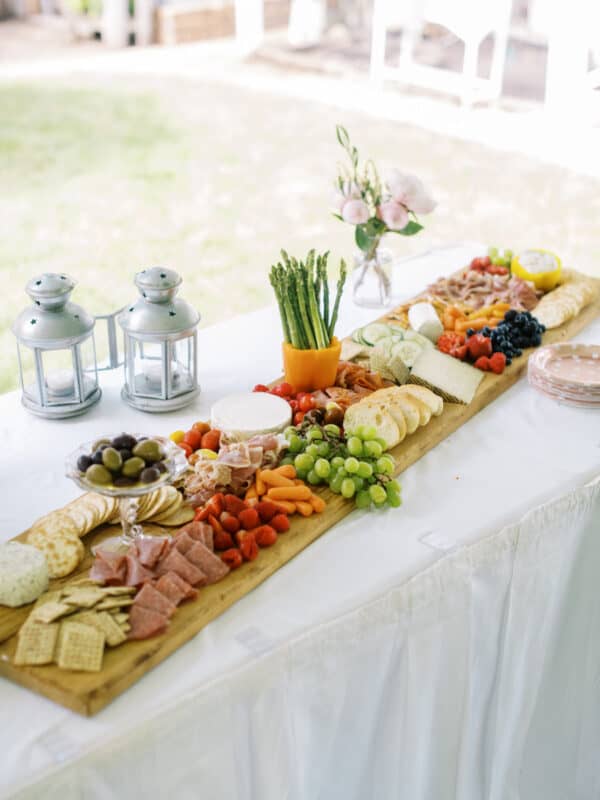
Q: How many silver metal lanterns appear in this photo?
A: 2